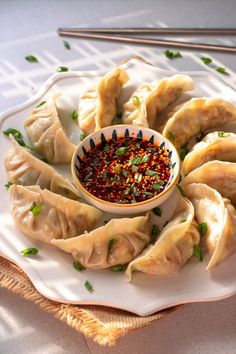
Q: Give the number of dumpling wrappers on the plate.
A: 11